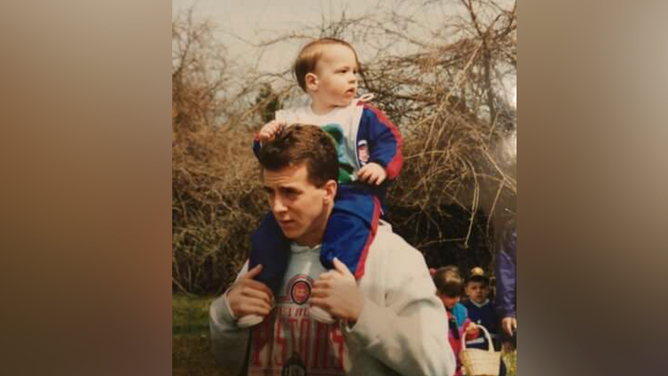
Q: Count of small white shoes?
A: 2